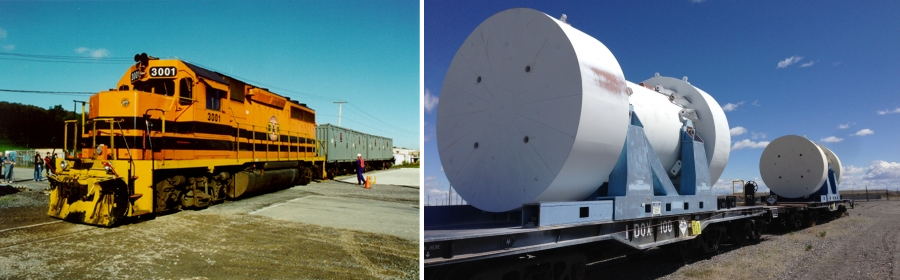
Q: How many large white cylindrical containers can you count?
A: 2